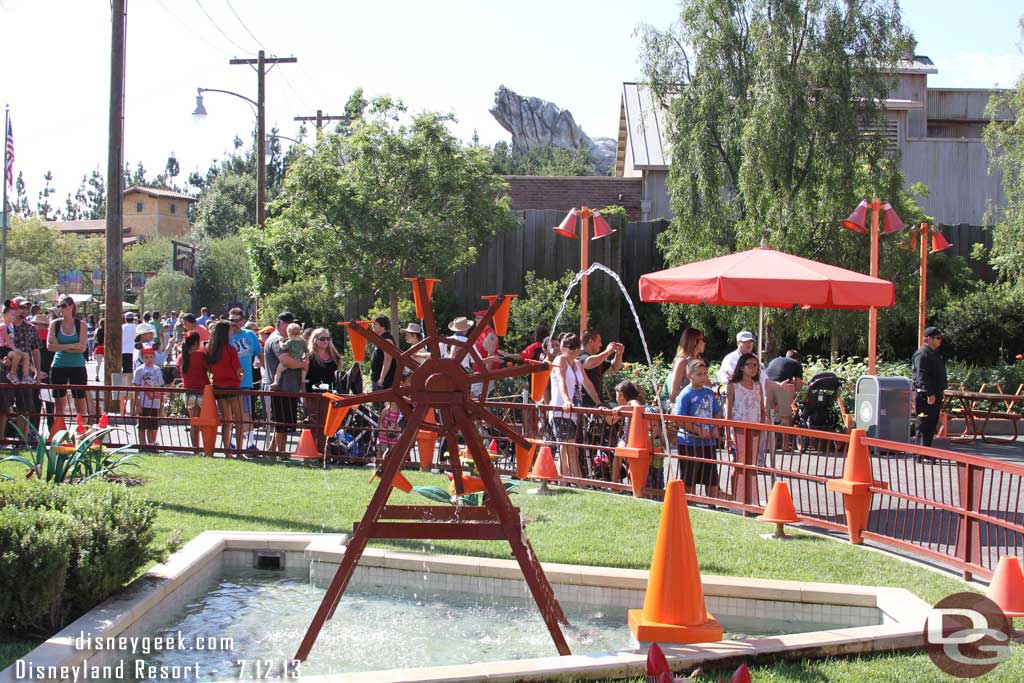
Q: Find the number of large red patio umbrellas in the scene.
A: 1